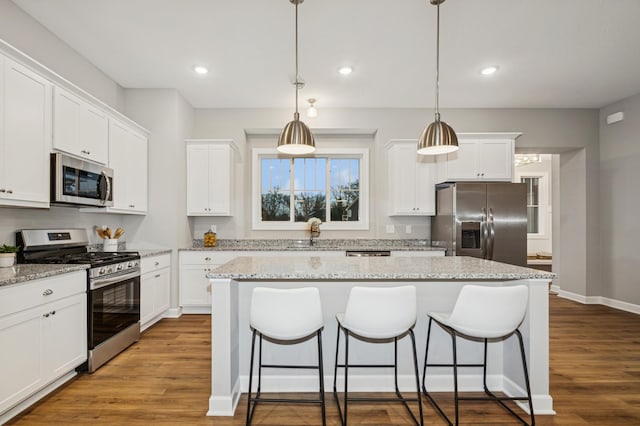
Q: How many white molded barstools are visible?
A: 3